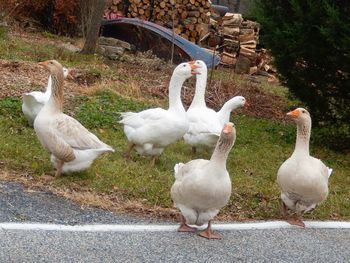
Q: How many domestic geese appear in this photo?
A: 7